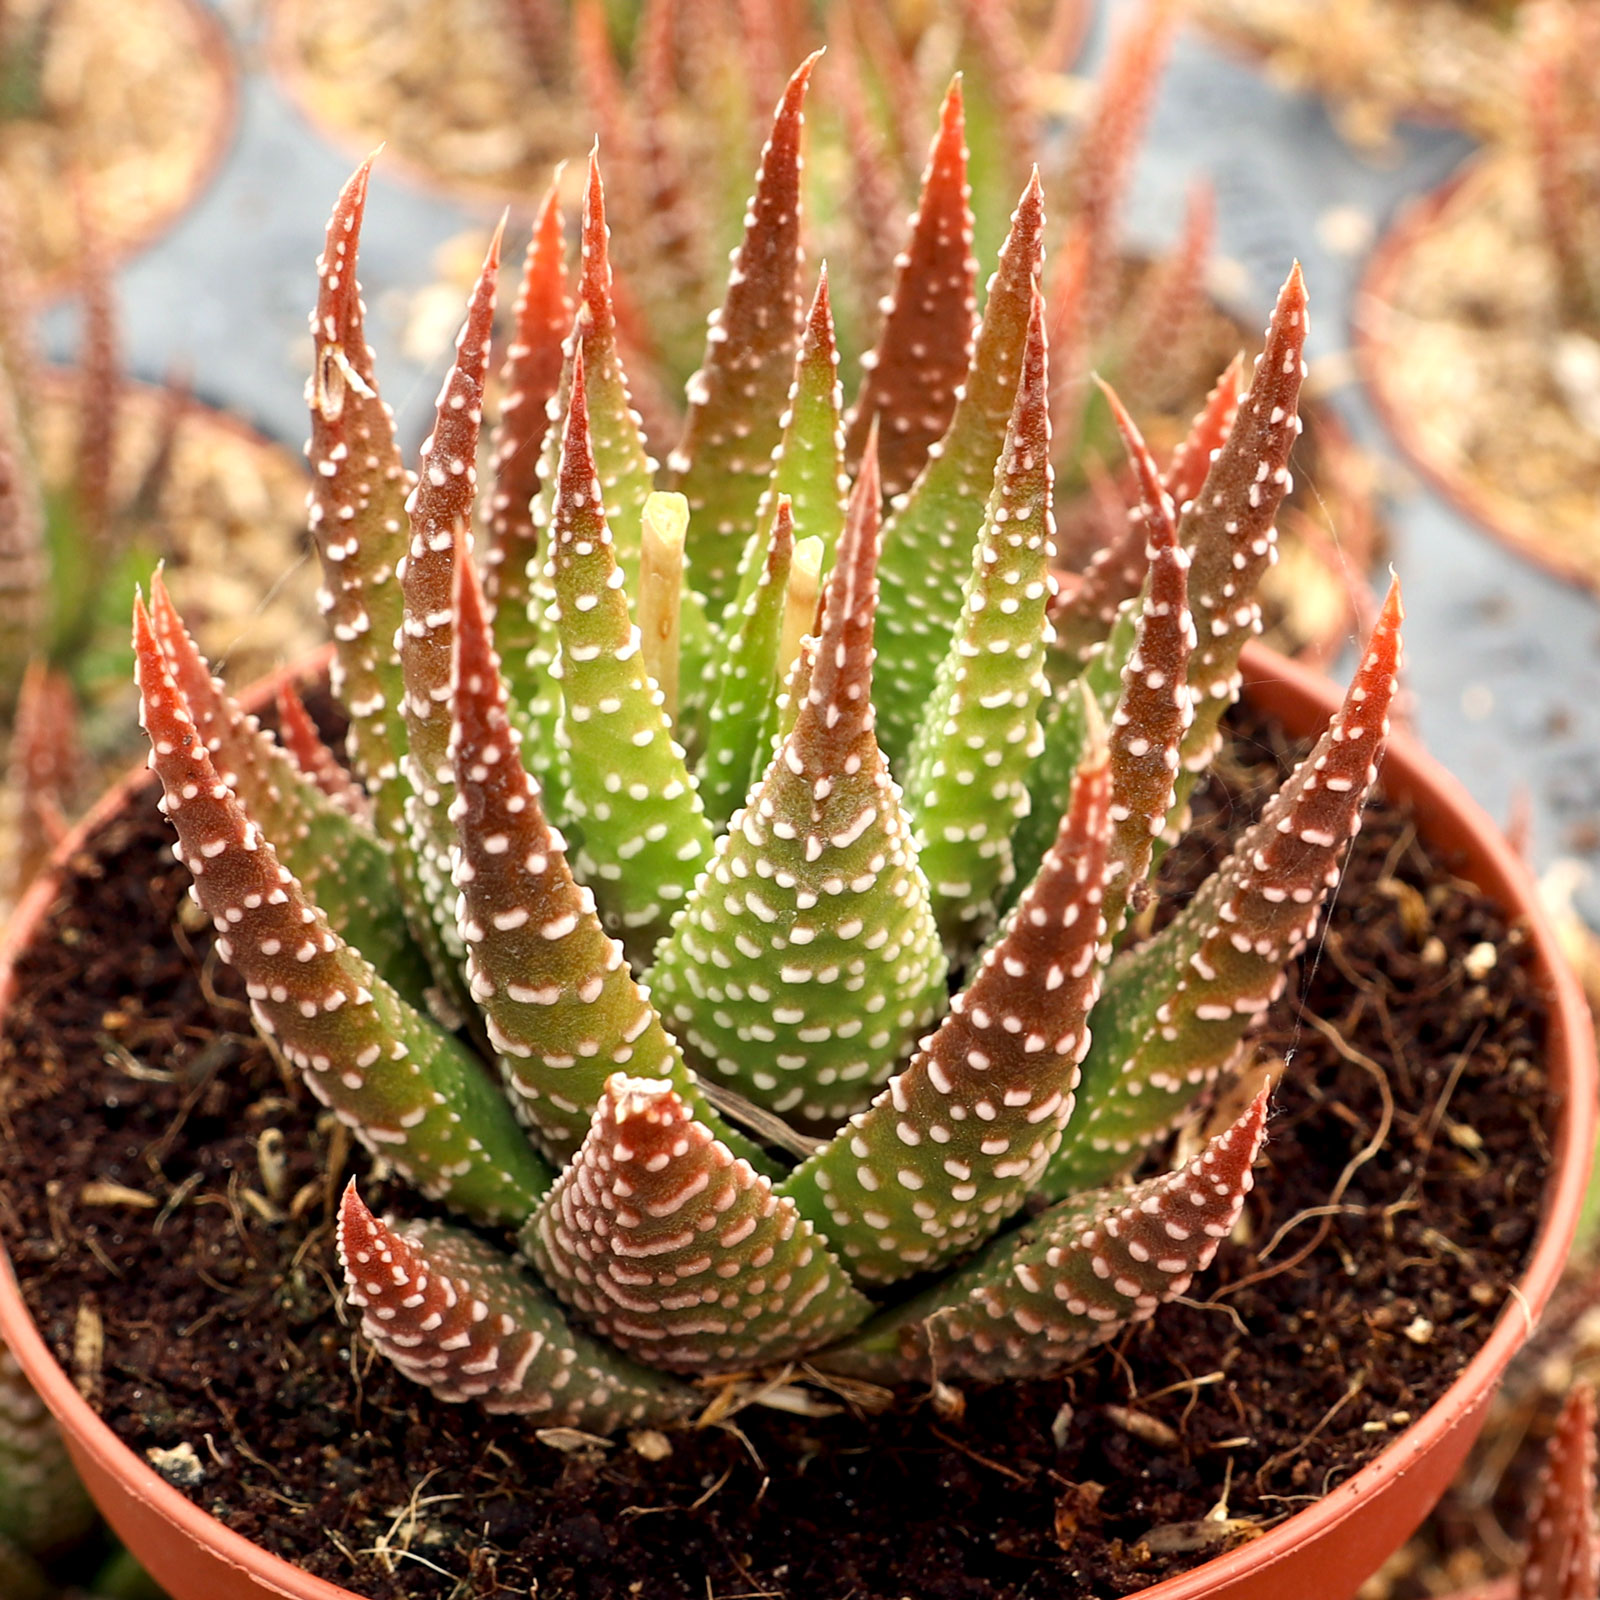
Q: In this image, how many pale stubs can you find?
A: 2